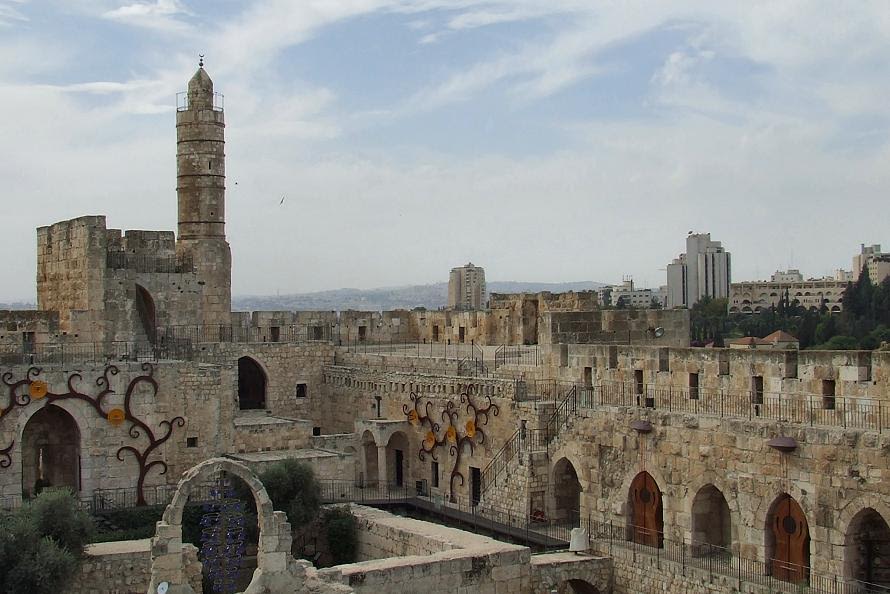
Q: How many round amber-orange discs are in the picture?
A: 6